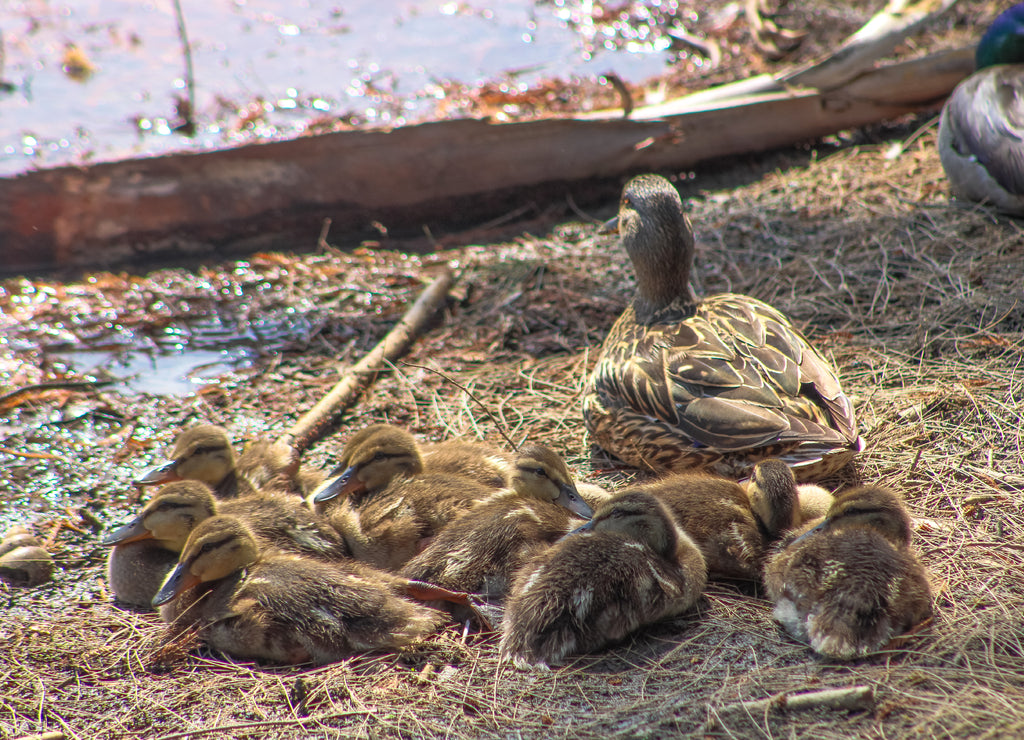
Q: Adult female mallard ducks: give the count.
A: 1